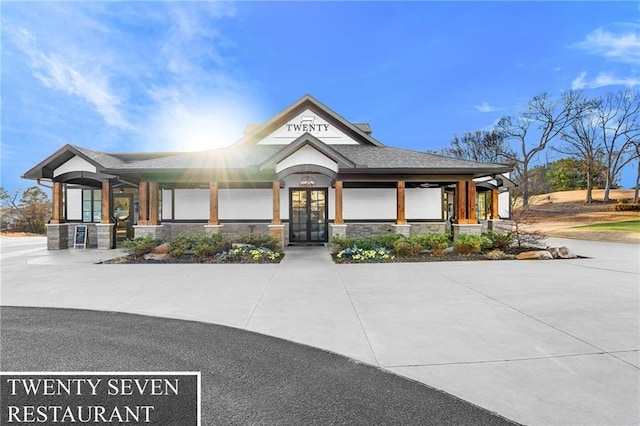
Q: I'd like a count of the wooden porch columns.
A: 11